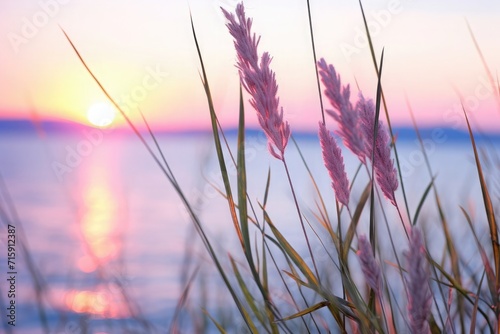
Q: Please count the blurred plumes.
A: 2